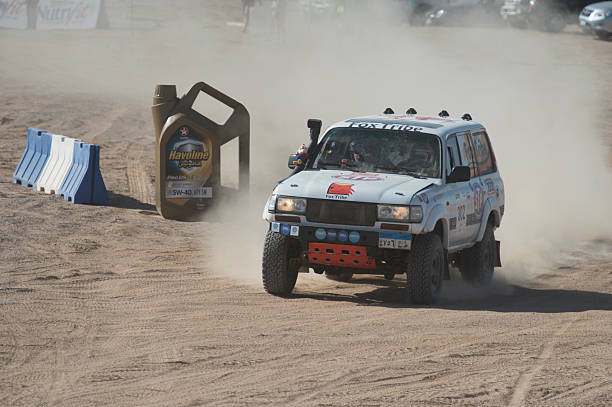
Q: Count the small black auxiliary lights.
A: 4